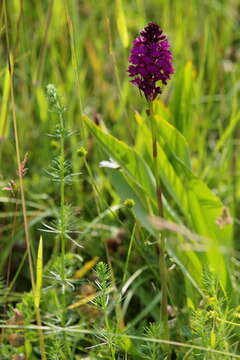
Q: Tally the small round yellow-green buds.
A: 2